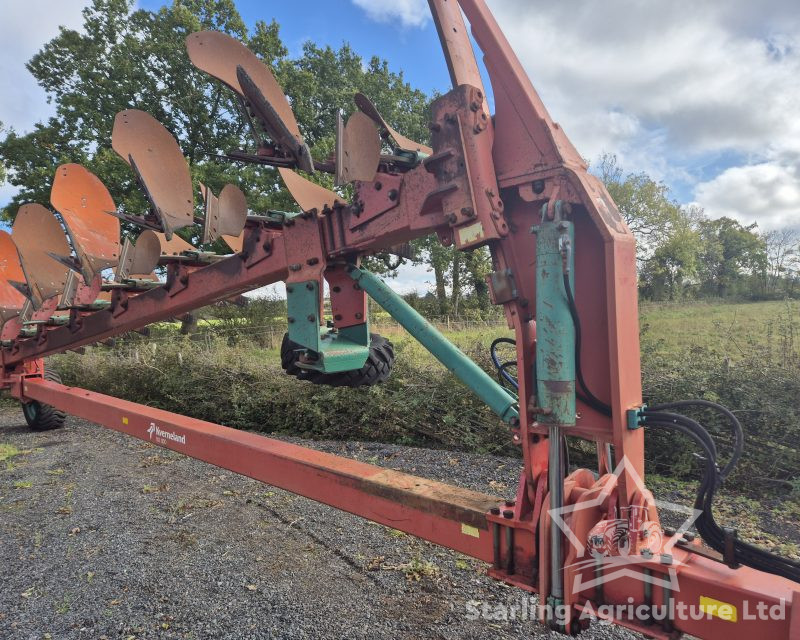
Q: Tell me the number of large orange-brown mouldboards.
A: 5